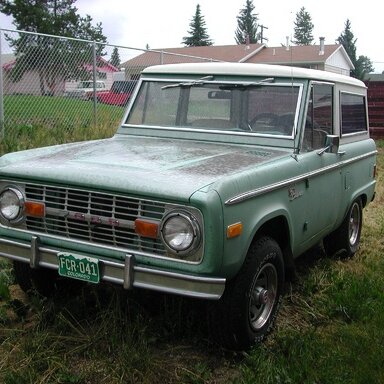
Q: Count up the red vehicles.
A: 1